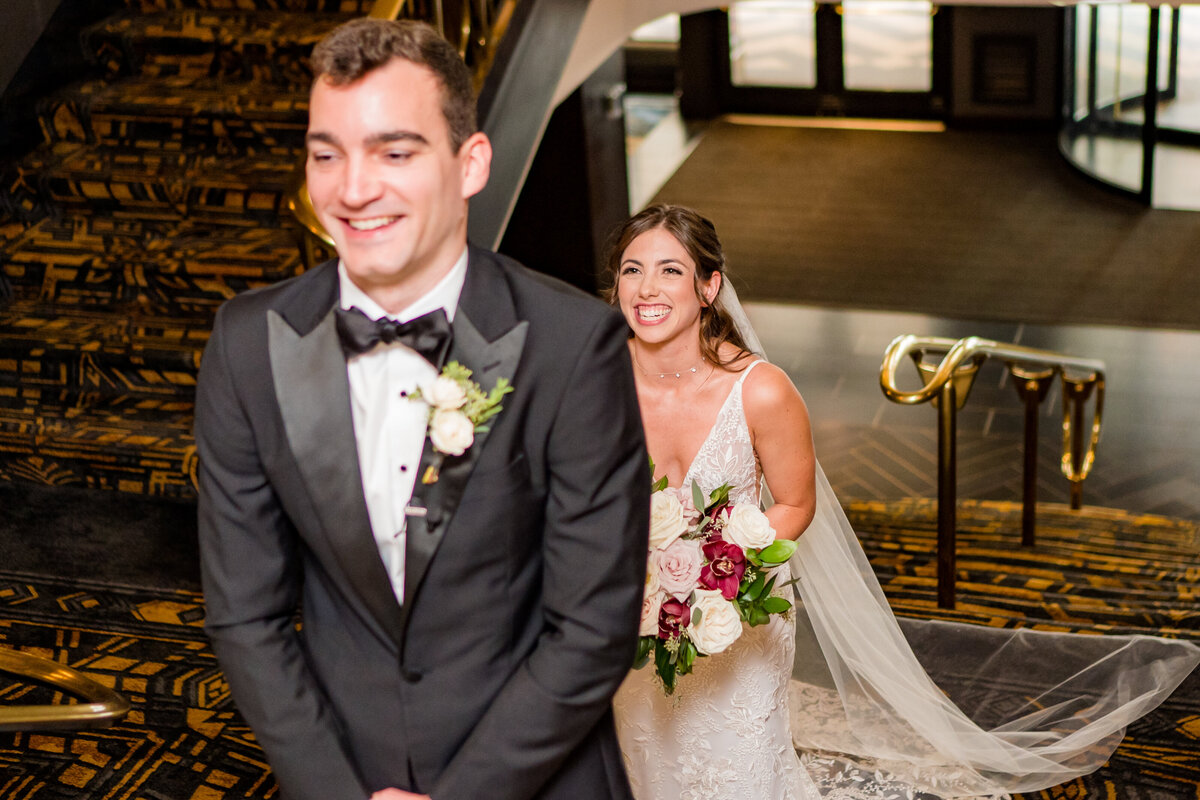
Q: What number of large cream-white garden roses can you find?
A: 3